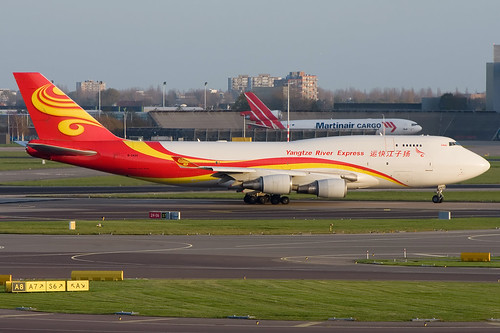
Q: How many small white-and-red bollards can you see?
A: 2